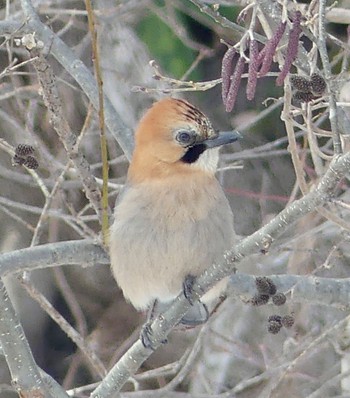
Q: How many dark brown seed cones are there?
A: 13